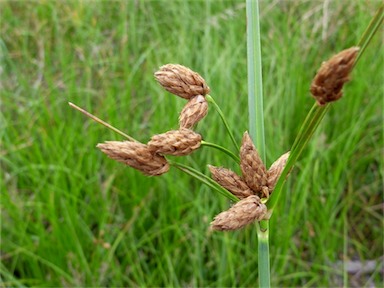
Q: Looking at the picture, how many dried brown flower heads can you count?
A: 9